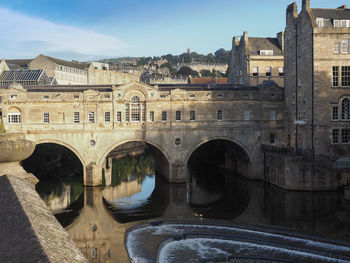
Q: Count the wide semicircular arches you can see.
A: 3